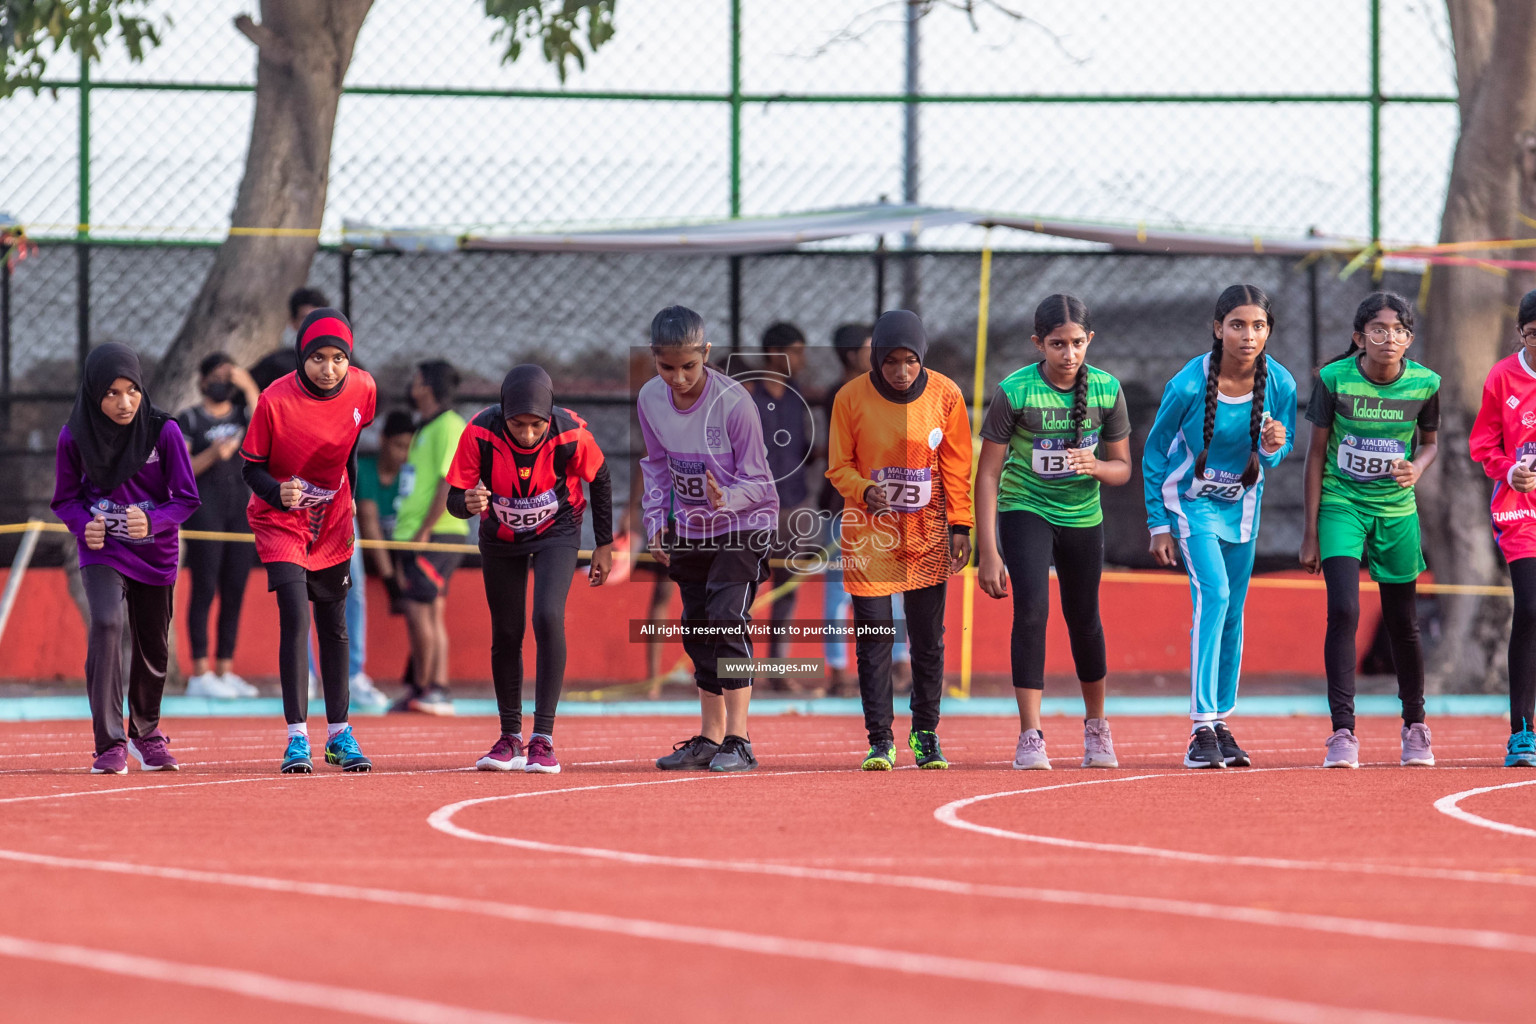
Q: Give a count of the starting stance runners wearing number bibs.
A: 9